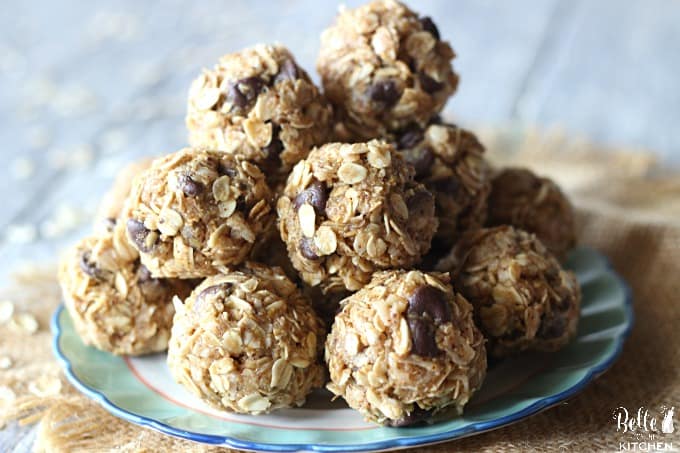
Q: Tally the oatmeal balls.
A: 11